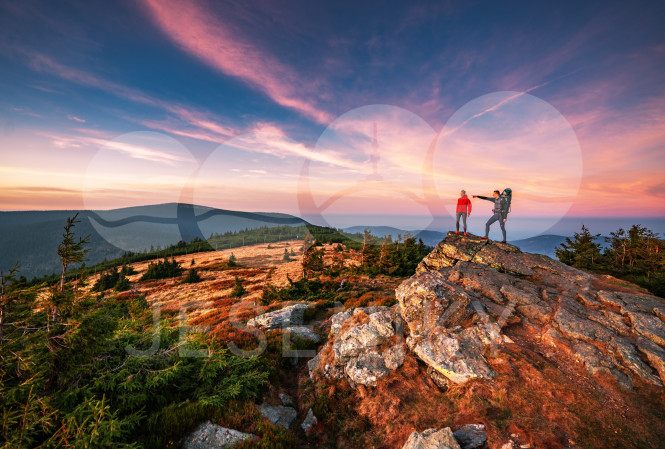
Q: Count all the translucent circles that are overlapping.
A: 4